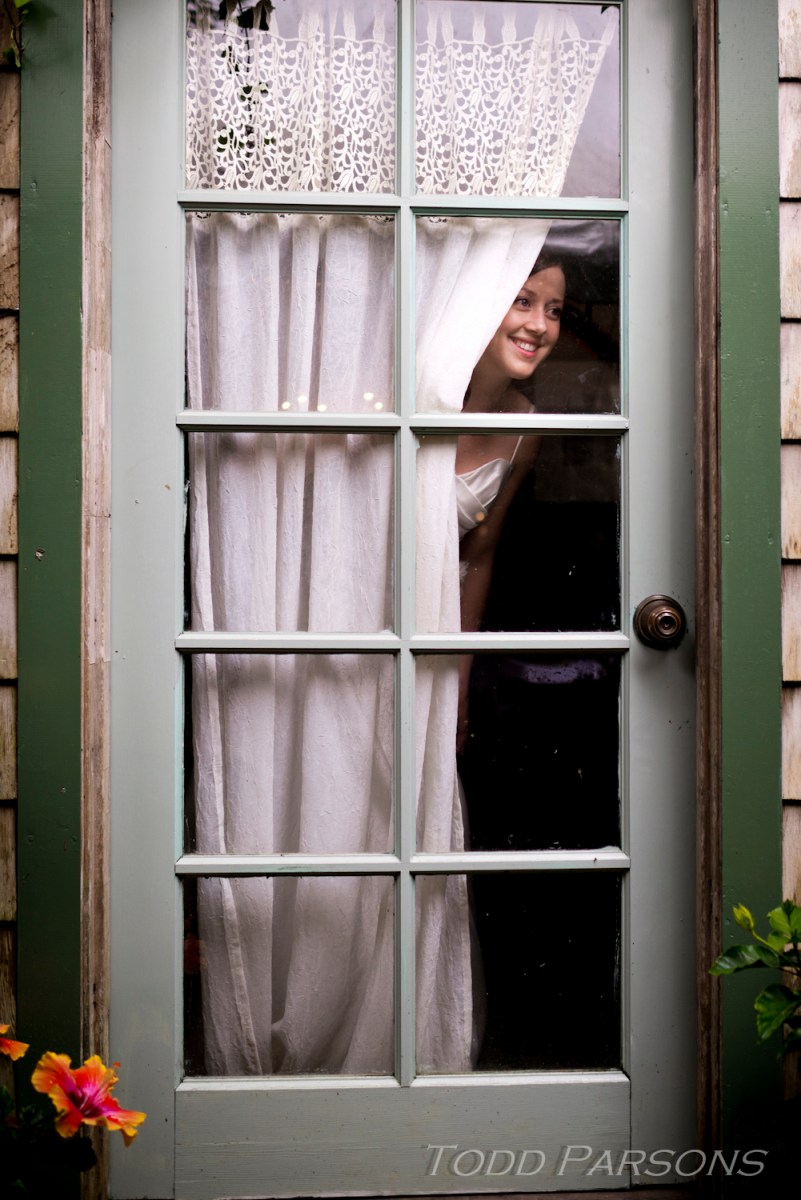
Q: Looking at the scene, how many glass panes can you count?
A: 10